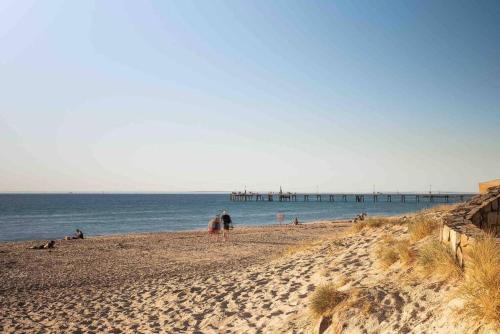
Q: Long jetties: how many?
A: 1